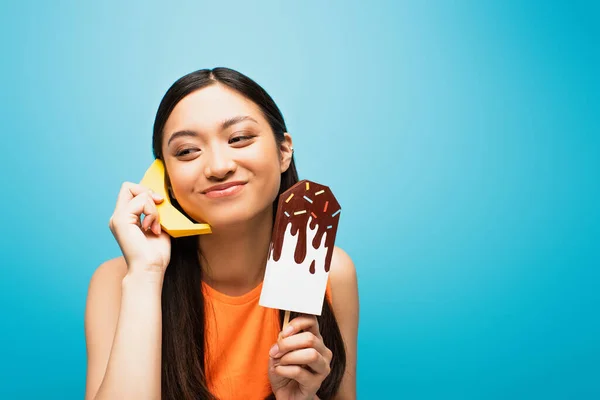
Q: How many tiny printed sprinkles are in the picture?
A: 10